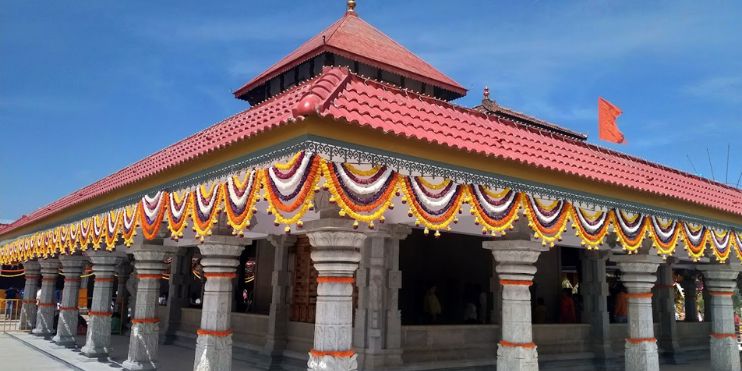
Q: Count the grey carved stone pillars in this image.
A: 10